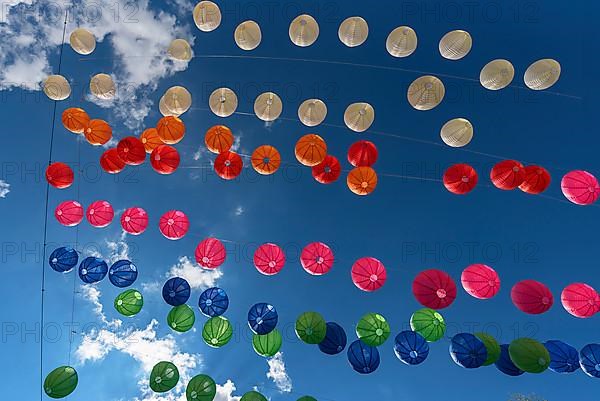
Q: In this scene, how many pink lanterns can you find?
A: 13